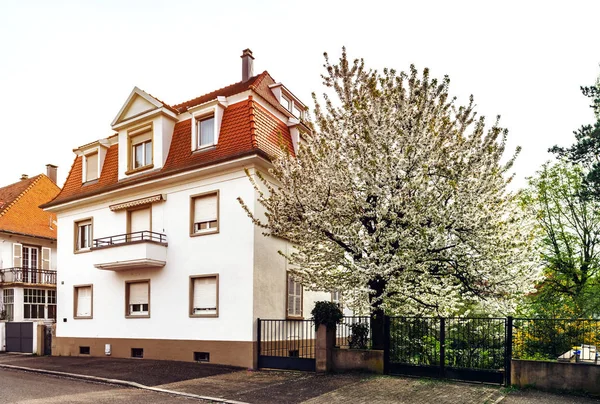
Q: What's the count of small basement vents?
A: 3